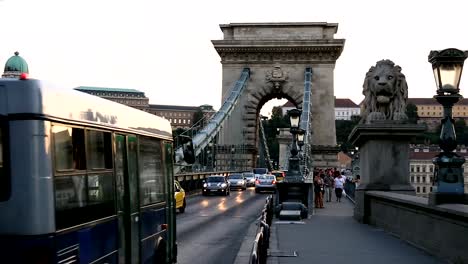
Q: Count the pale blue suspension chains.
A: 2